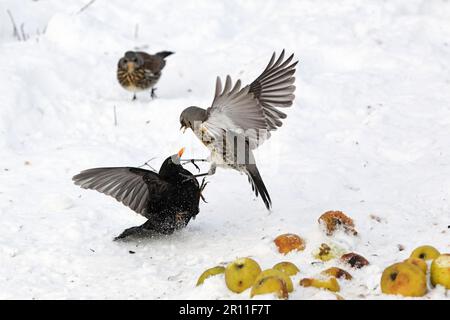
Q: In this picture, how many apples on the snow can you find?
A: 14